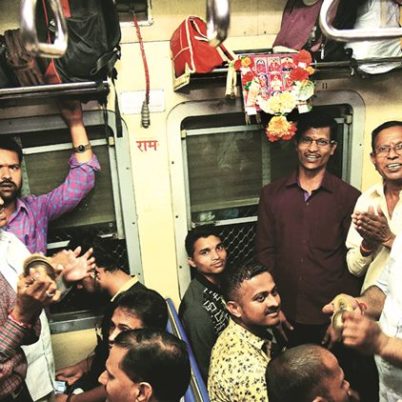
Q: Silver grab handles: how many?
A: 3